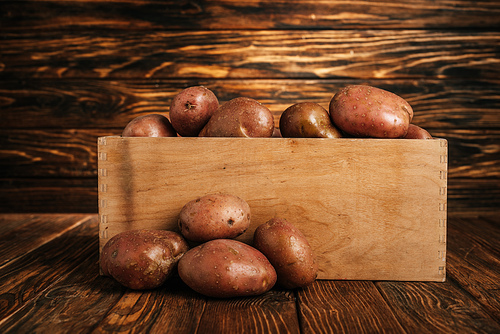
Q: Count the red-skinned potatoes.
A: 10